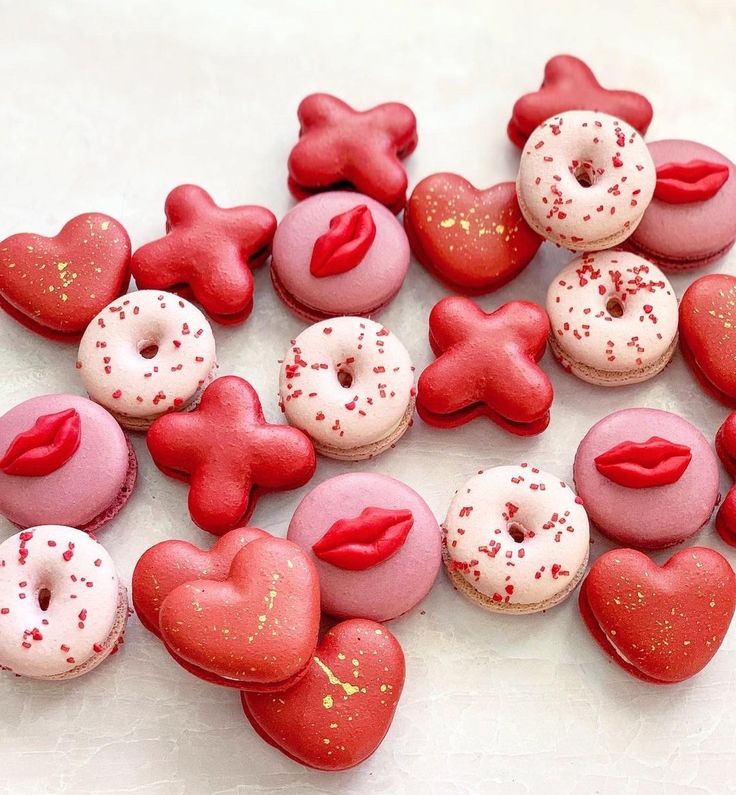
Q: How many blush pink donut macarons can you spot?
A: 6